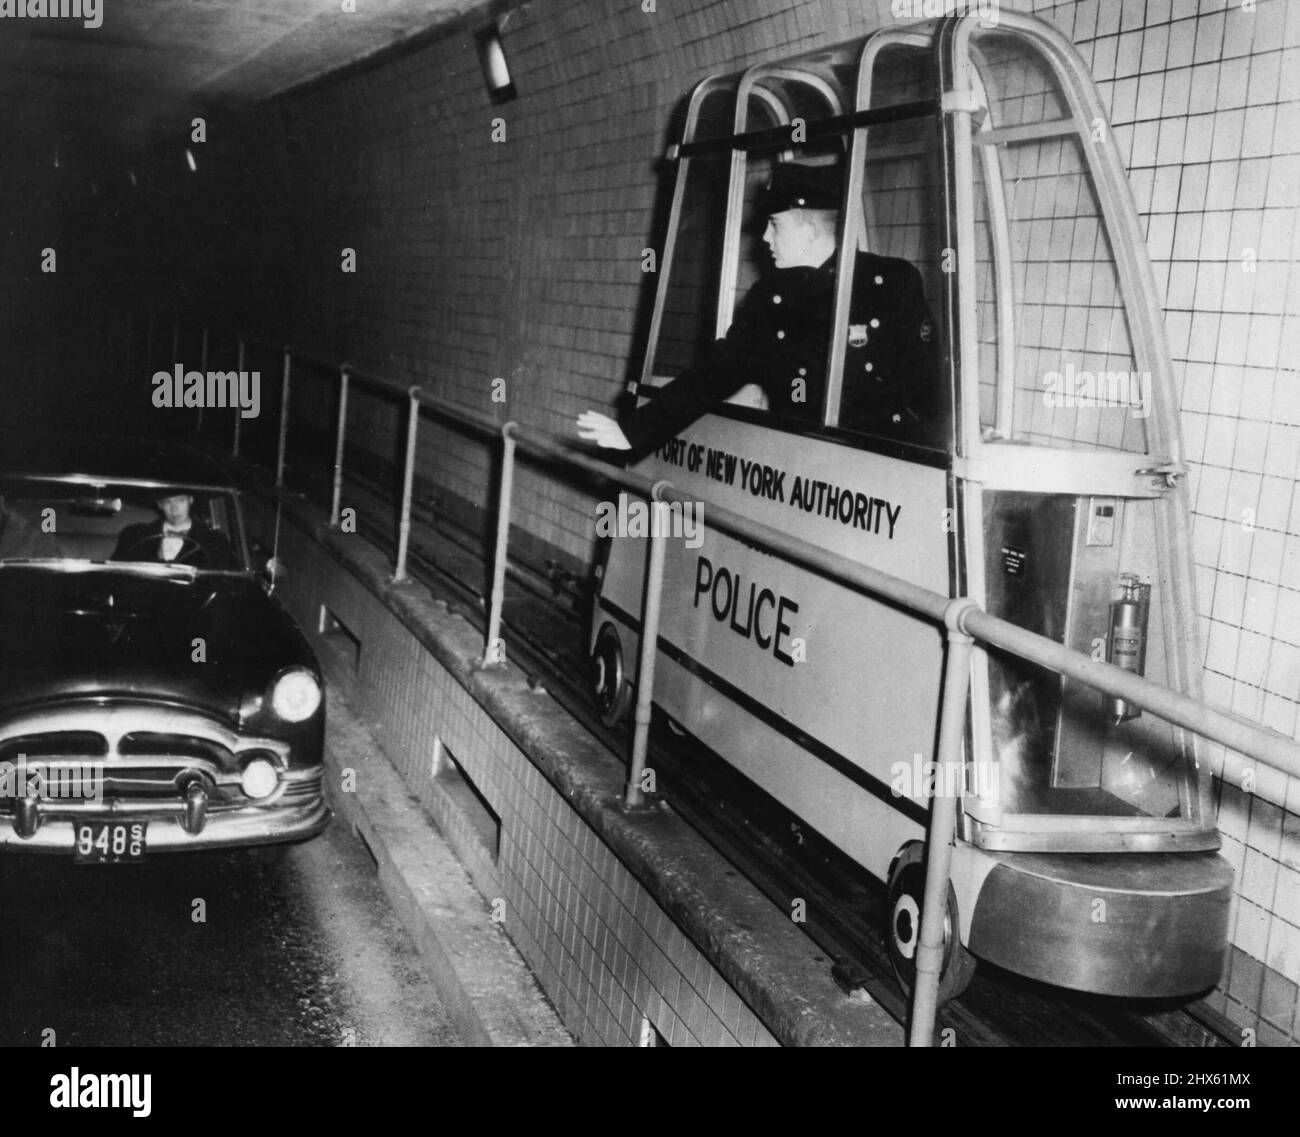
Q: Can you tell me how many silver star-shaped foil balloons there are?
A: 0